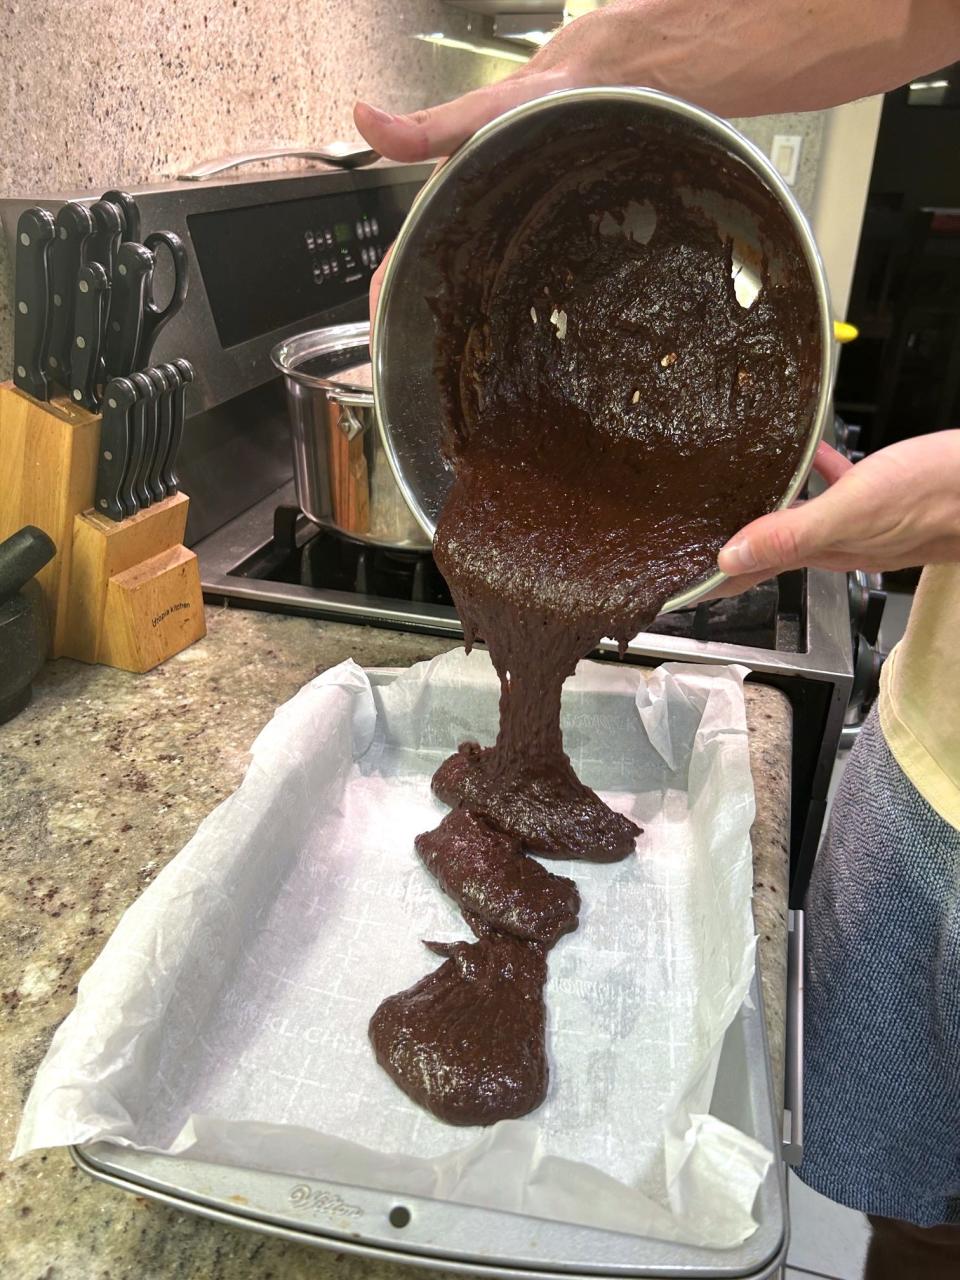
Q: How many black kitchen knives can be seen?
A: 10